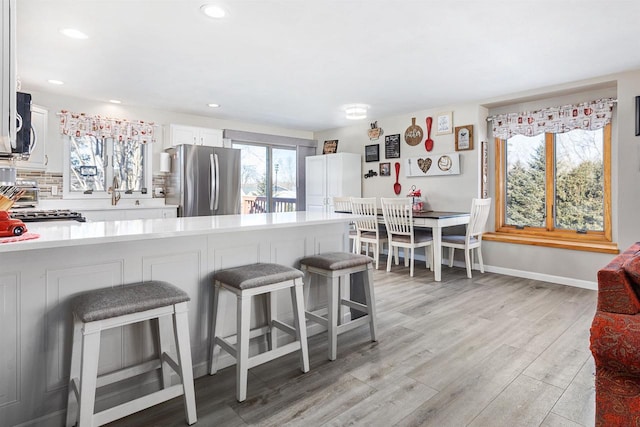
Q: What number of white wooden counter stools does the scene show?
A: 3